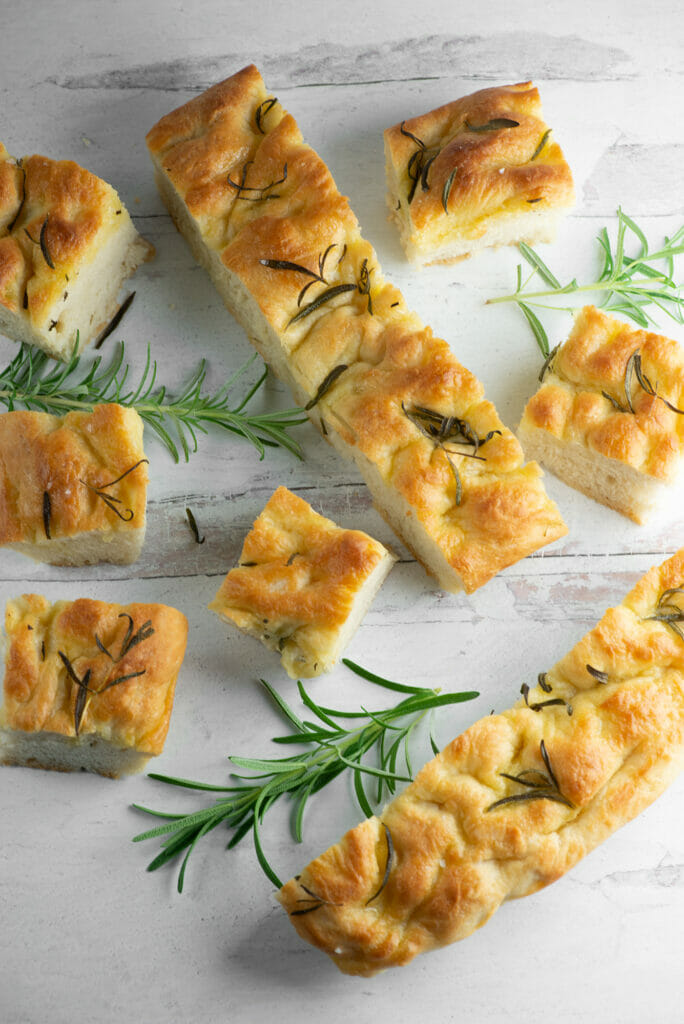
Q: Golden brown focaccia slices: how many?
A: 8